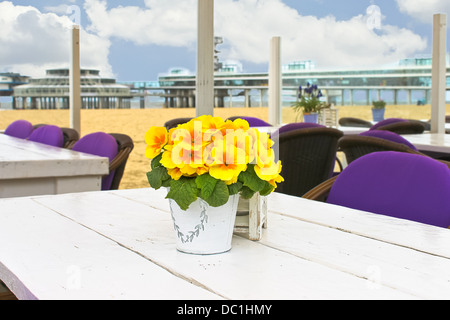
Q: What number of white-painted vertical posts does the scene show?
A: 4